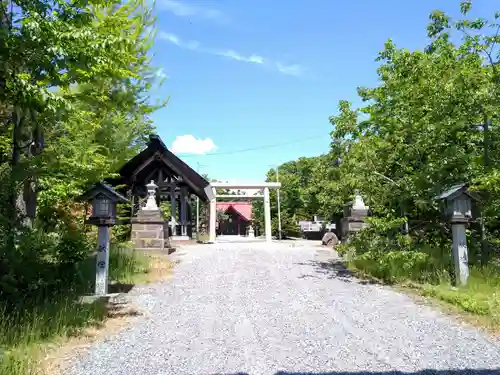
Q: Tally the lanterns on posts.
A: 2